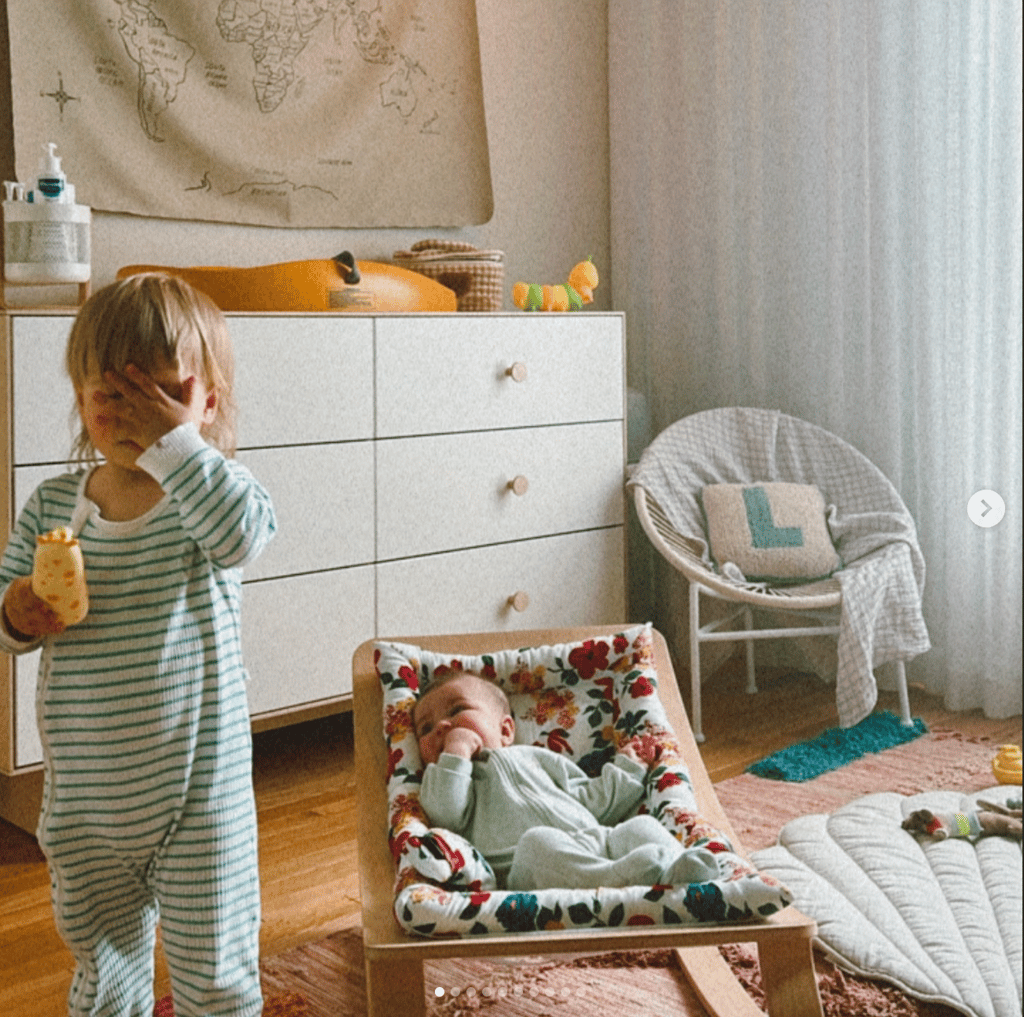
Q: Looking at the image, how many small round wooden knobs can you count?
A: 3